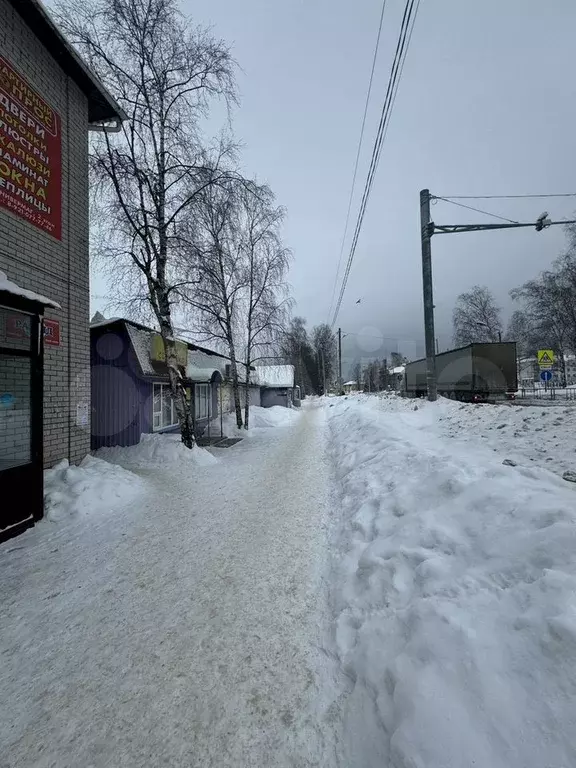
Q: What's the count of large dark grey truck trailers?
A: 1